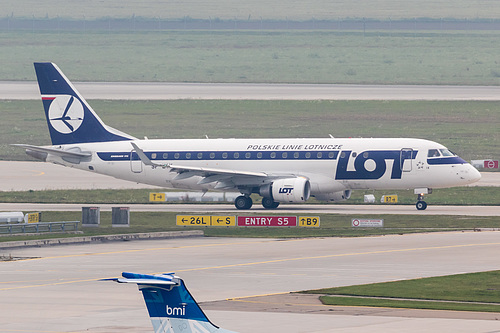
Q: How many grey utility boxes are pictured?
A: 2